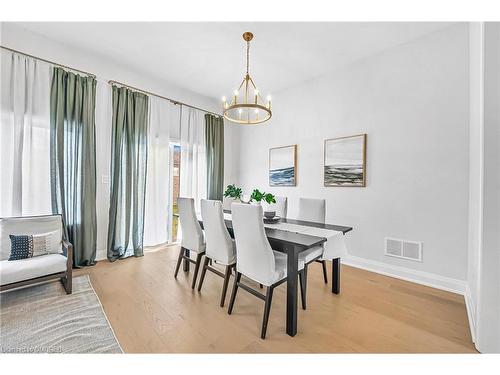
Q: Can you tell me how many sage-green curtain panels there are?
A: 3